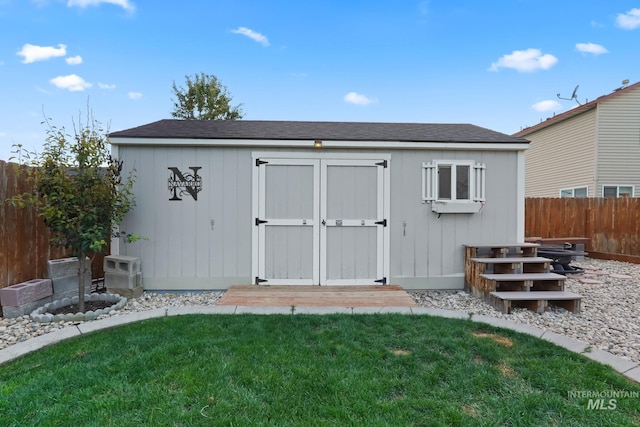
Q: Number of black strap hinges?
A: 6